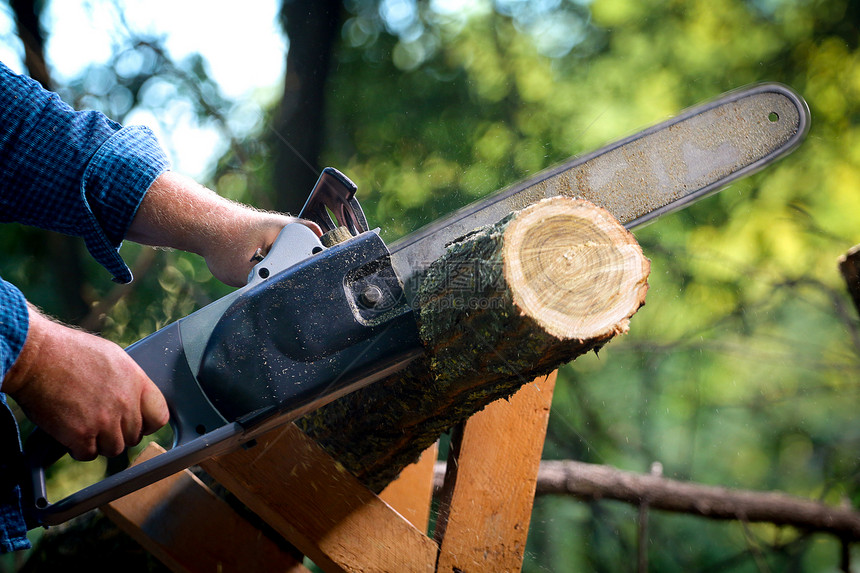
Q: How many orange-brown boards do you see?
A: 4